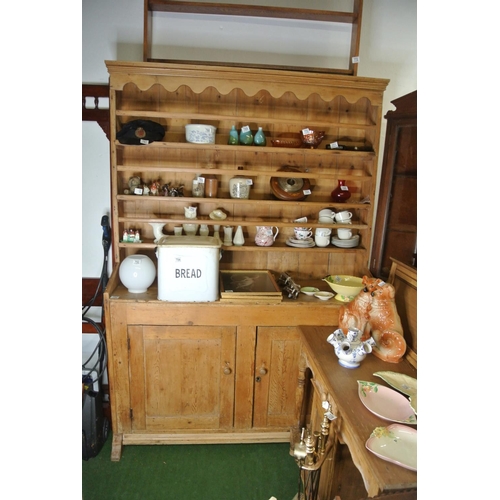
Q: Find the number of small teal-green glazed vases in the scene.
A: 3